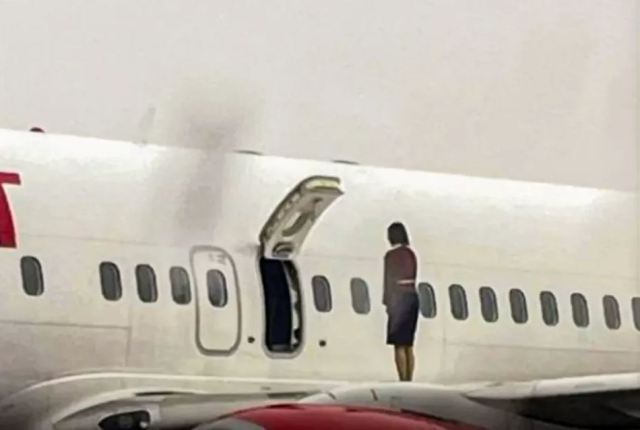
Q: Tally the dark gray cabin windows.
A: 15